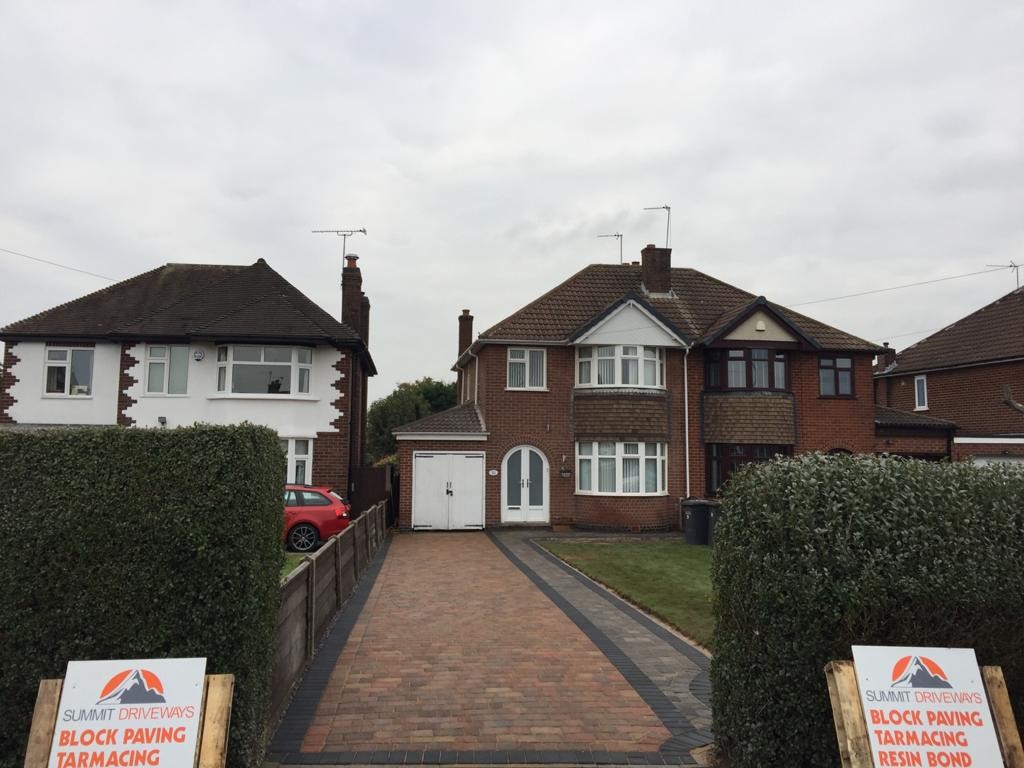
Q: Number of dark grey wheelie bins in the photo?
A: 2